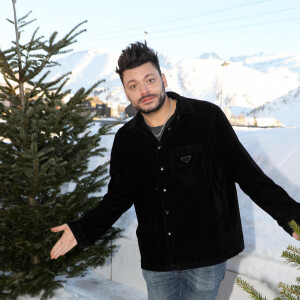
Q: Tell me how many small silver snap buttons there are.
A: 5